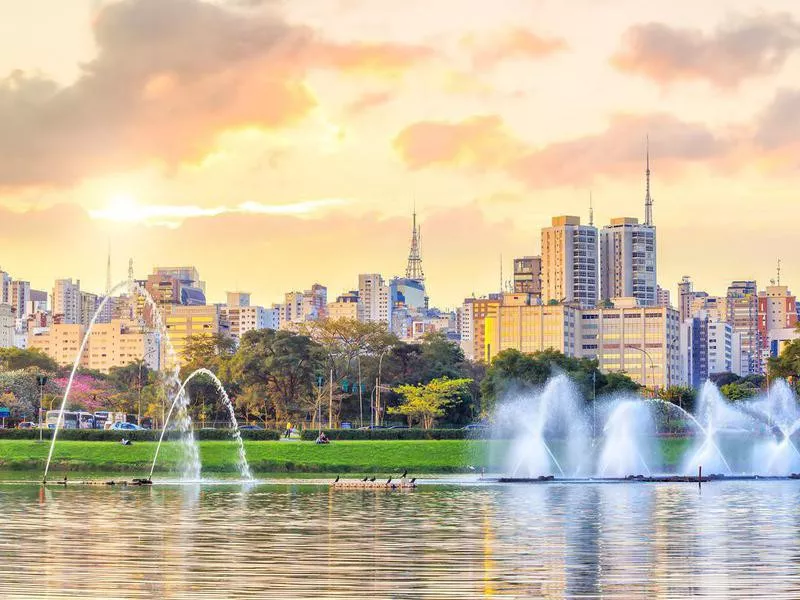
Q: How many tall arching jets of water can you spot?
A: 2